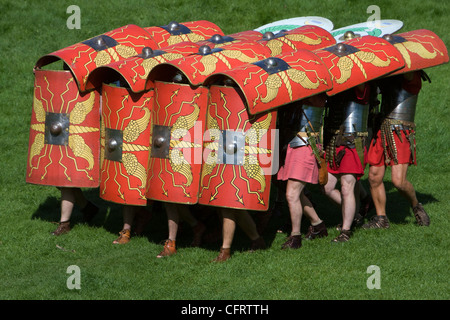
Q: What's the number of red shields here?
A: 13